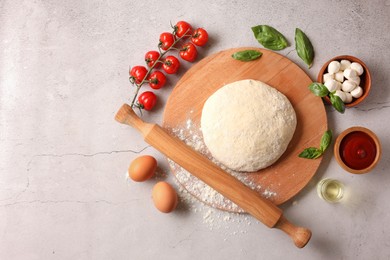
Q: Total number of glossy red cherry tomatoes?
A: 9